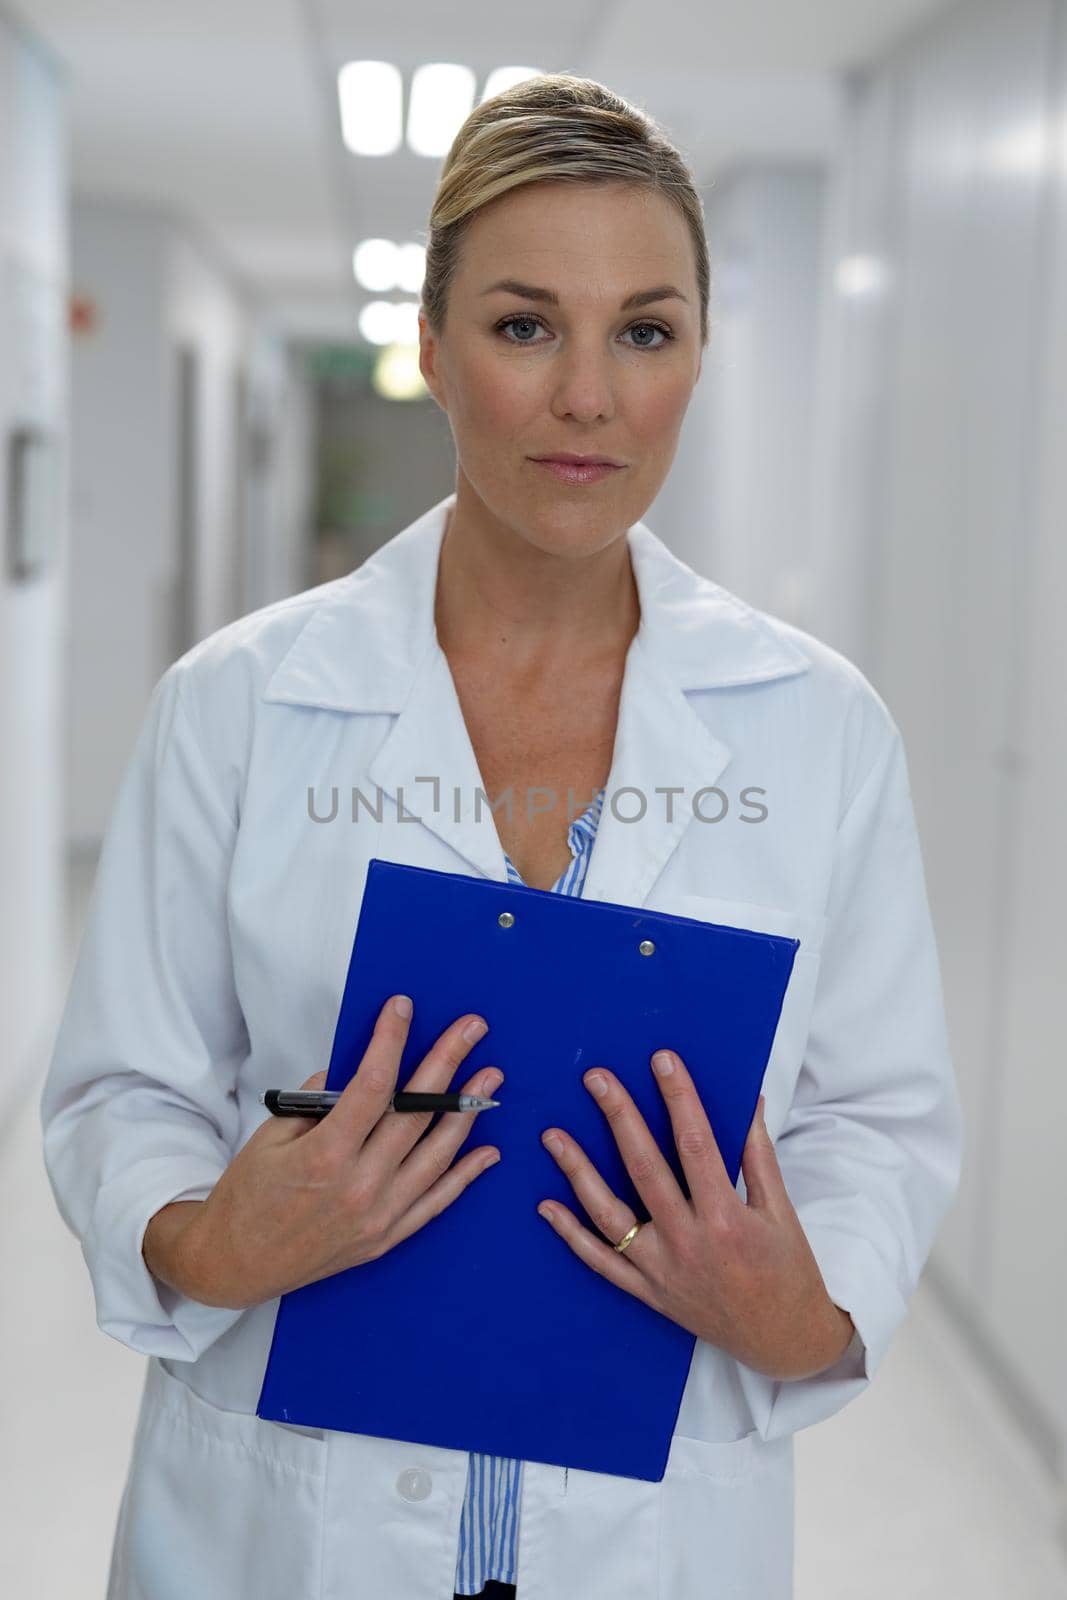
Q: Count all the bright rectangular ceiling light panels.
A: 3